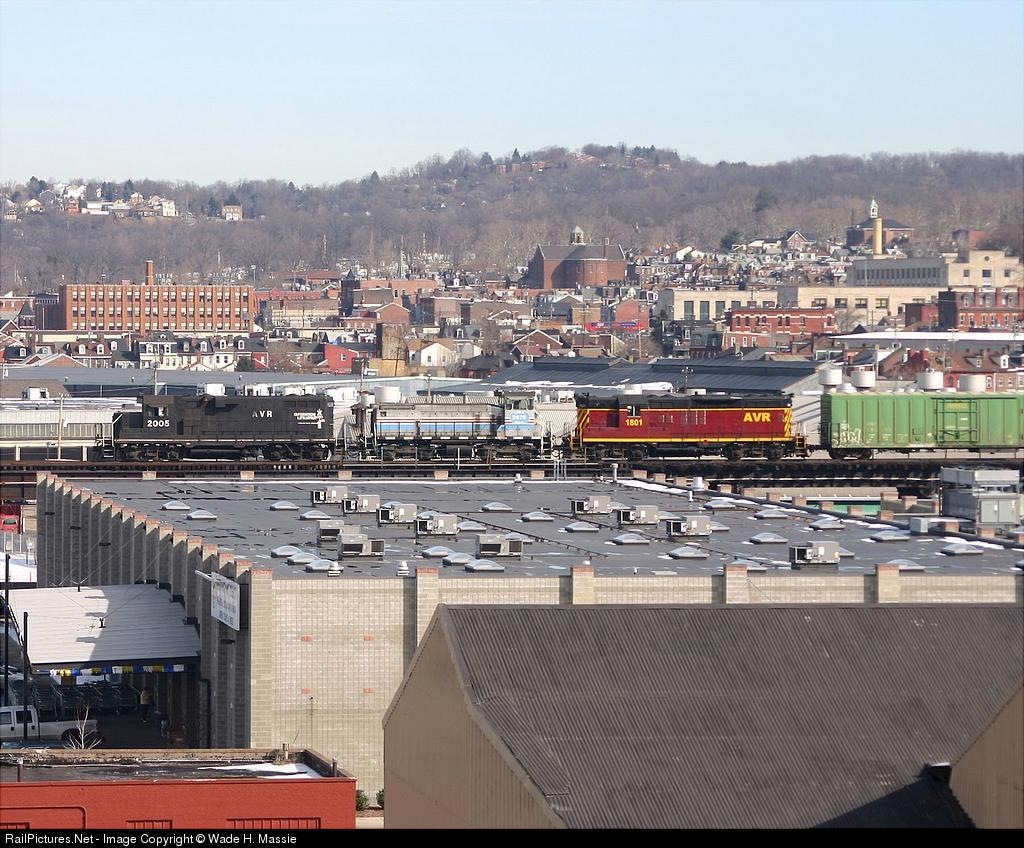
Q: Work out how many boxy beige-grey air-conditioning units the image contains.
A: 11